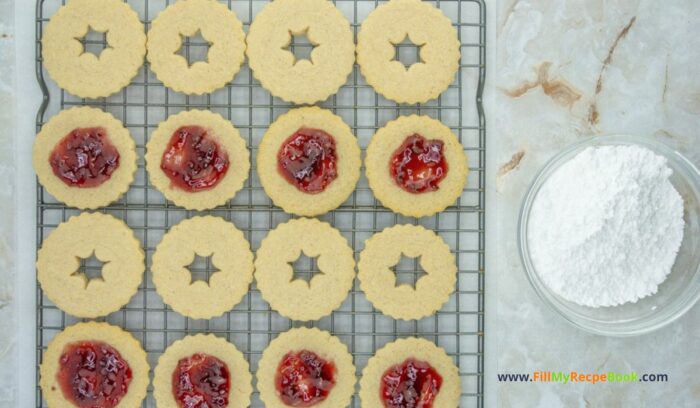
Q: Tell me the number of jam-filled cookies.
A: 8